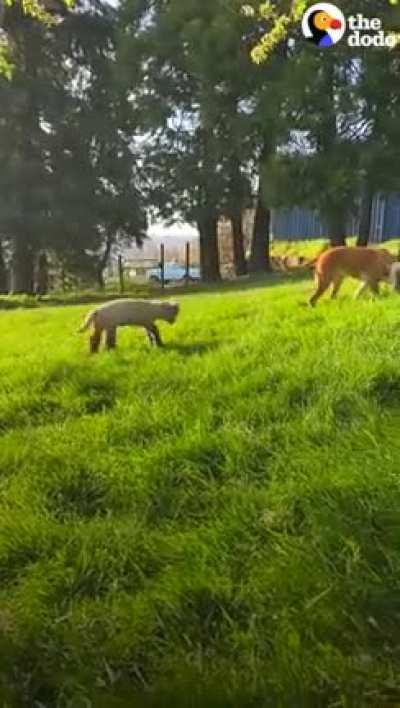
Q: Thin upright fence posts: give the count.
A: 3